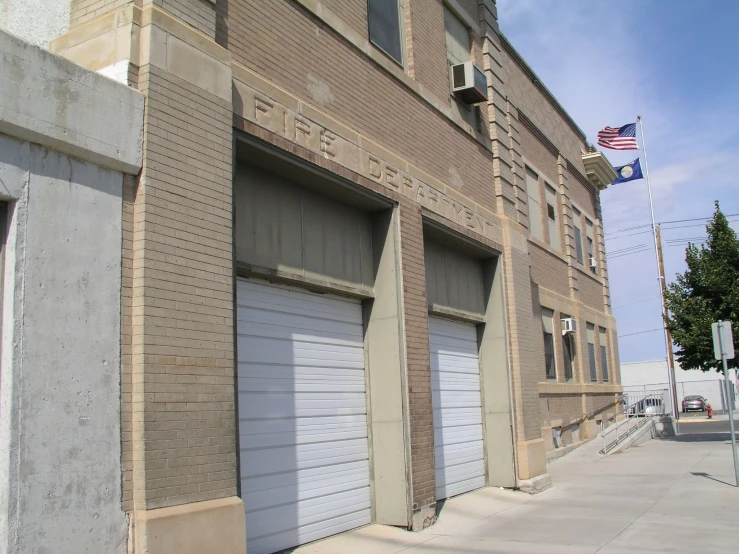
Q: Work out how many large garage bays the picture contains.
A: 2